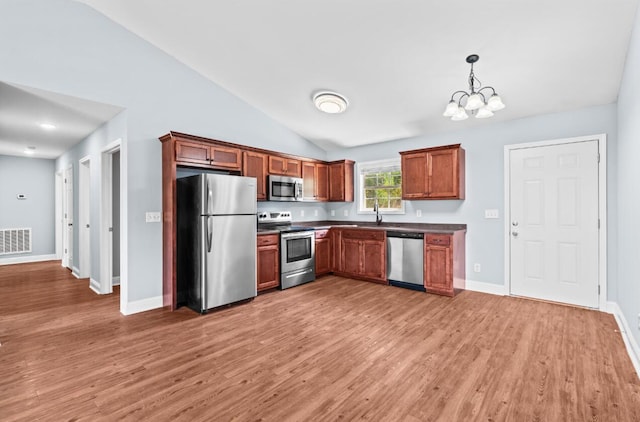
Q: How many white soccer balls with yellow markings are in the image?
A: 0